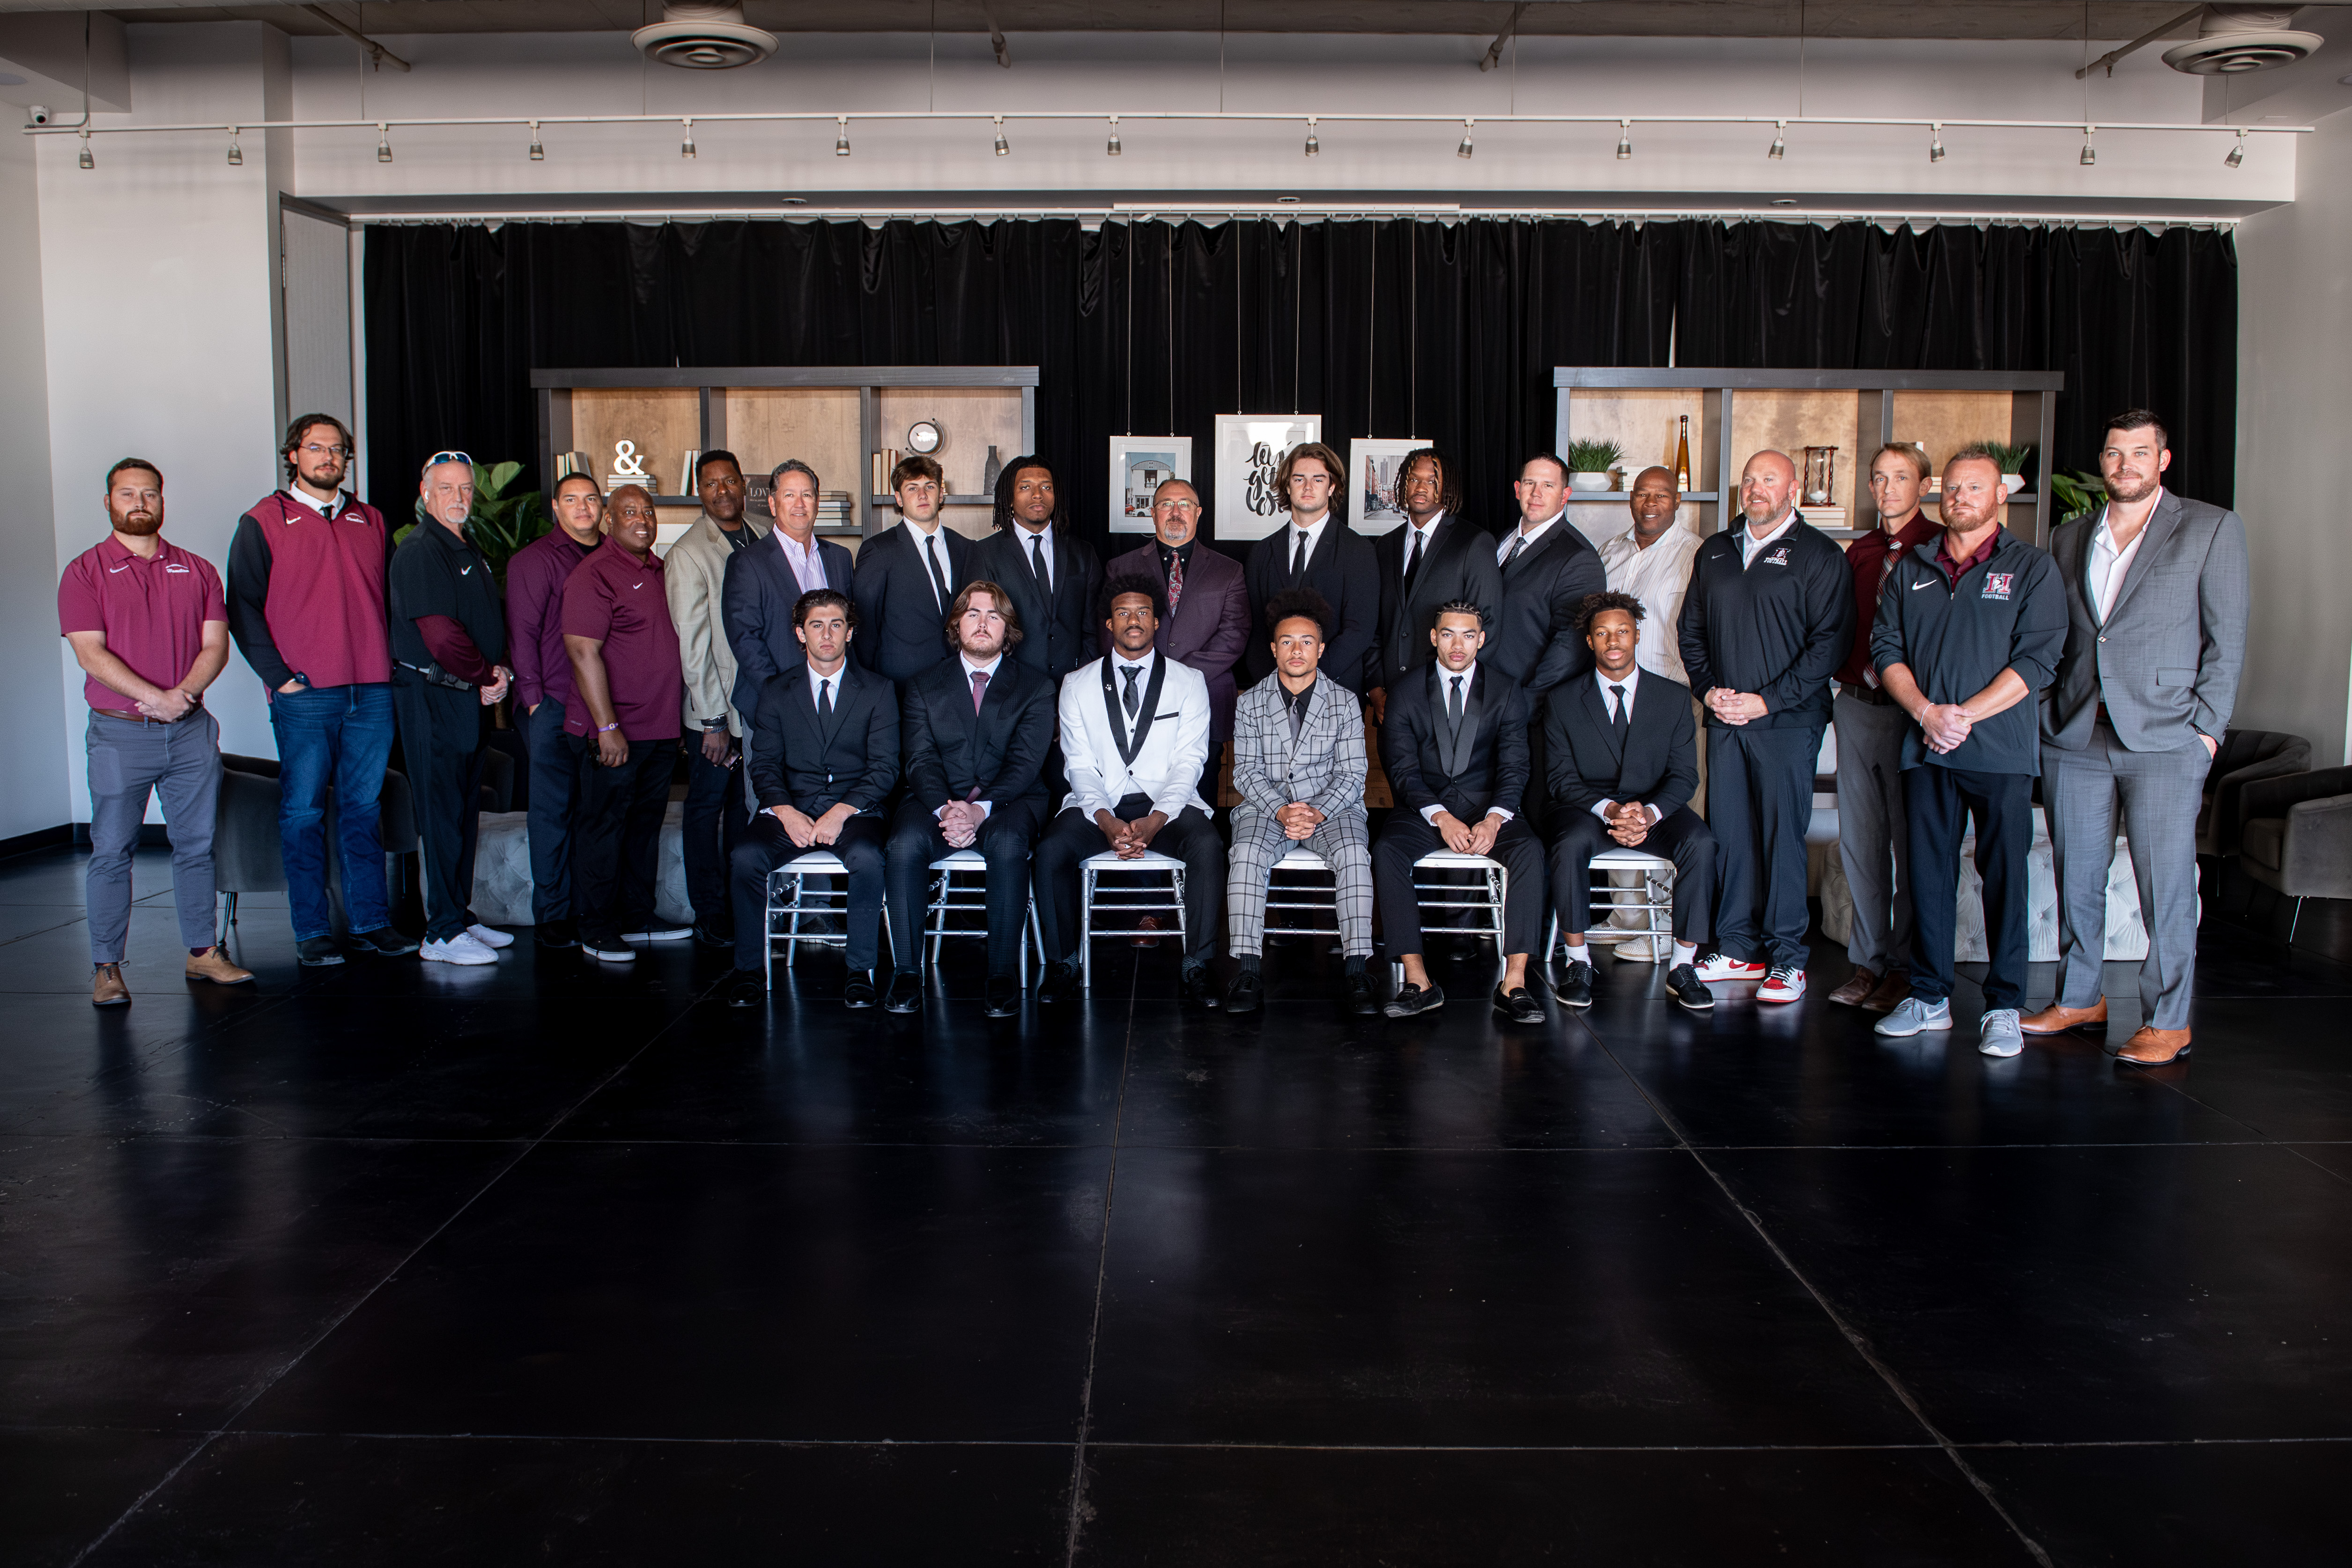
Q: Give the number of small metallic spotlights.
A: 15